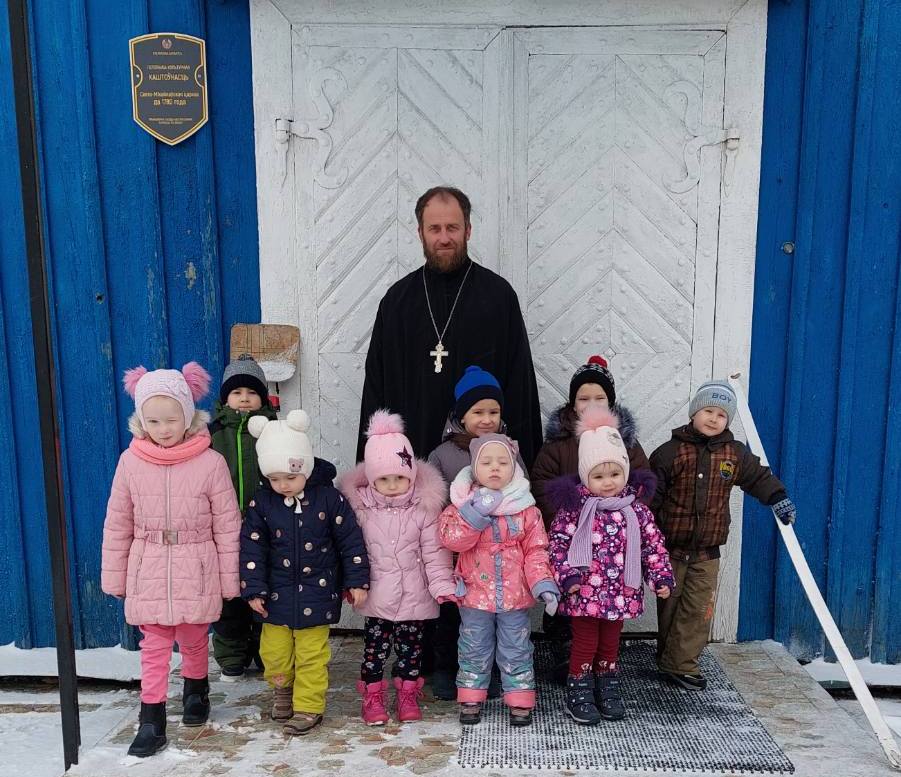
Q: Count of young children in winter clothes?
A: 9